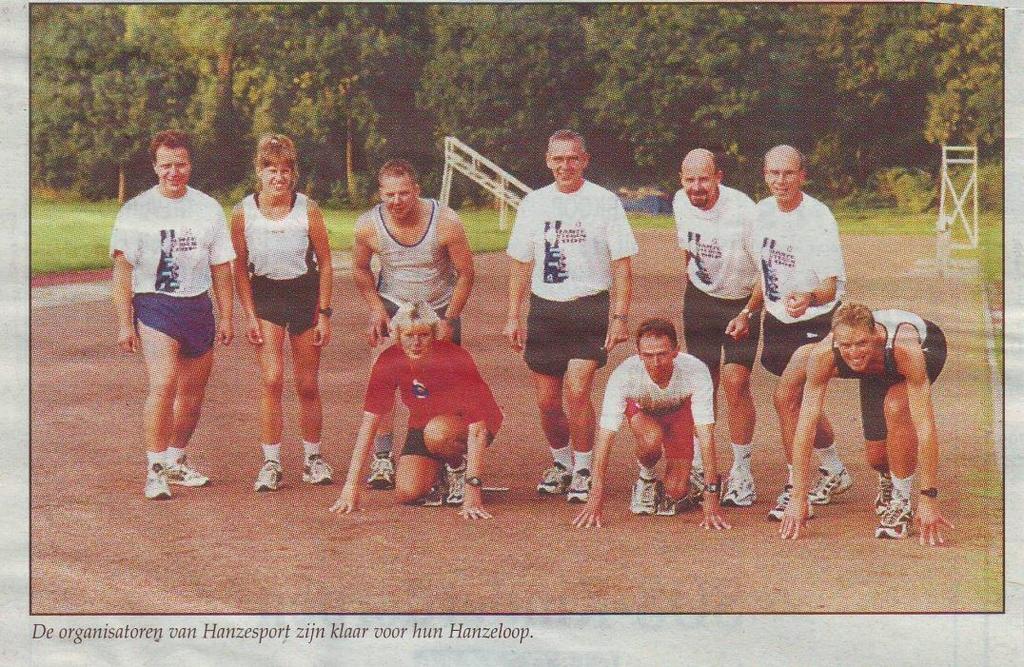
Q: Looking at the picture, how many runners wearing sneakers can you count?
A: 9